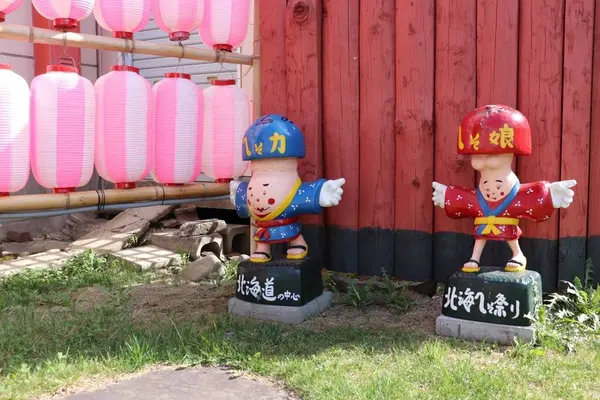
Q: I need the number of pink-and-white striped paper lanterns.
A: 10